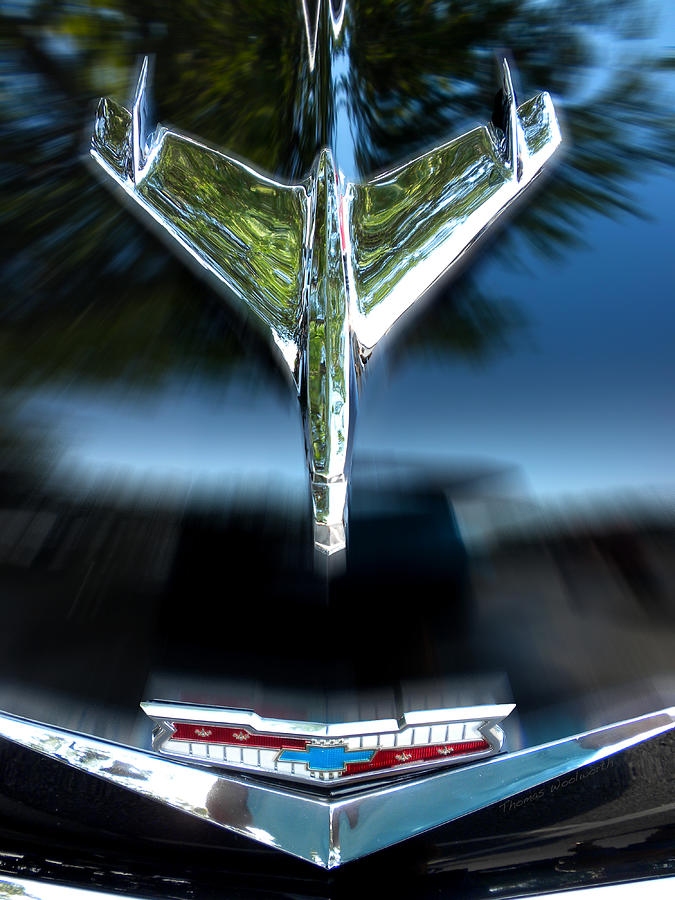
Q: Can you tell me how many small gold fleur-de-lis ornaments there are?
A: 4